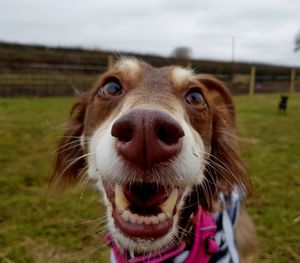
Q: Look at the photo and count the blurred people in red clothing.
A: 0